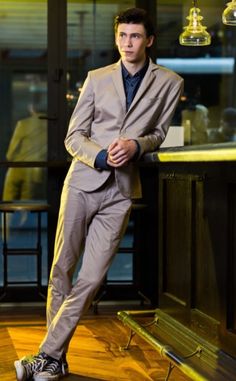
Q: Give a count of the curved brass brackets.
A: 2